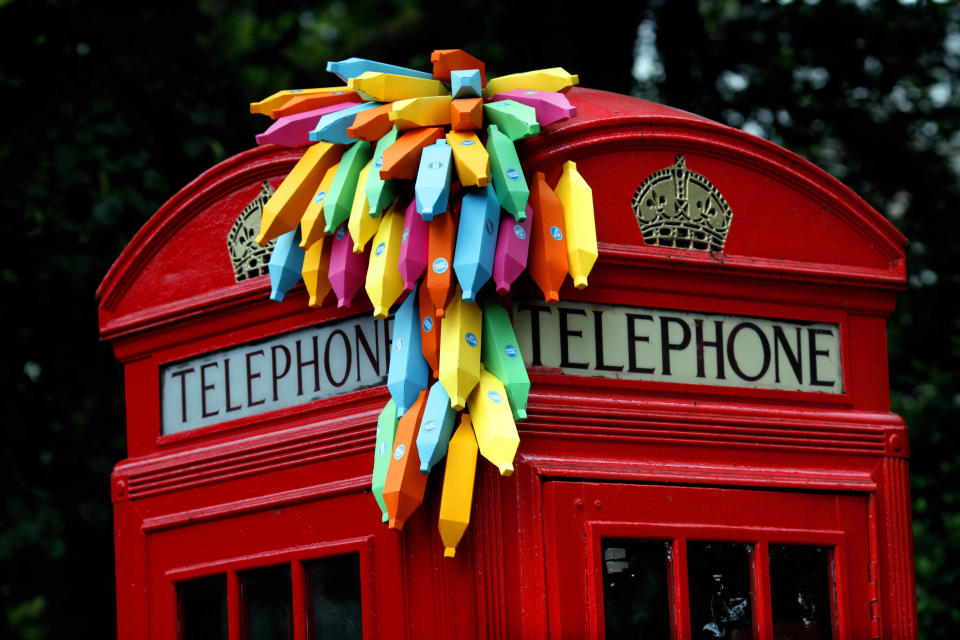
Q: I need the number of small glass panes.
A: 6